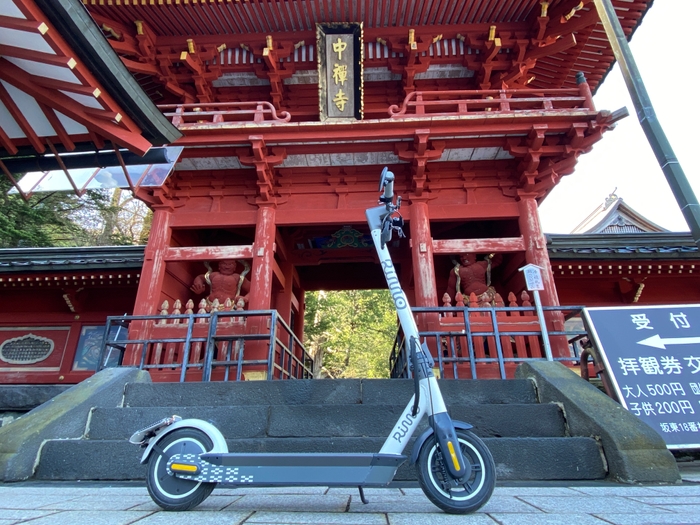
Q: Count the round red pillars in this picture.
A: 4